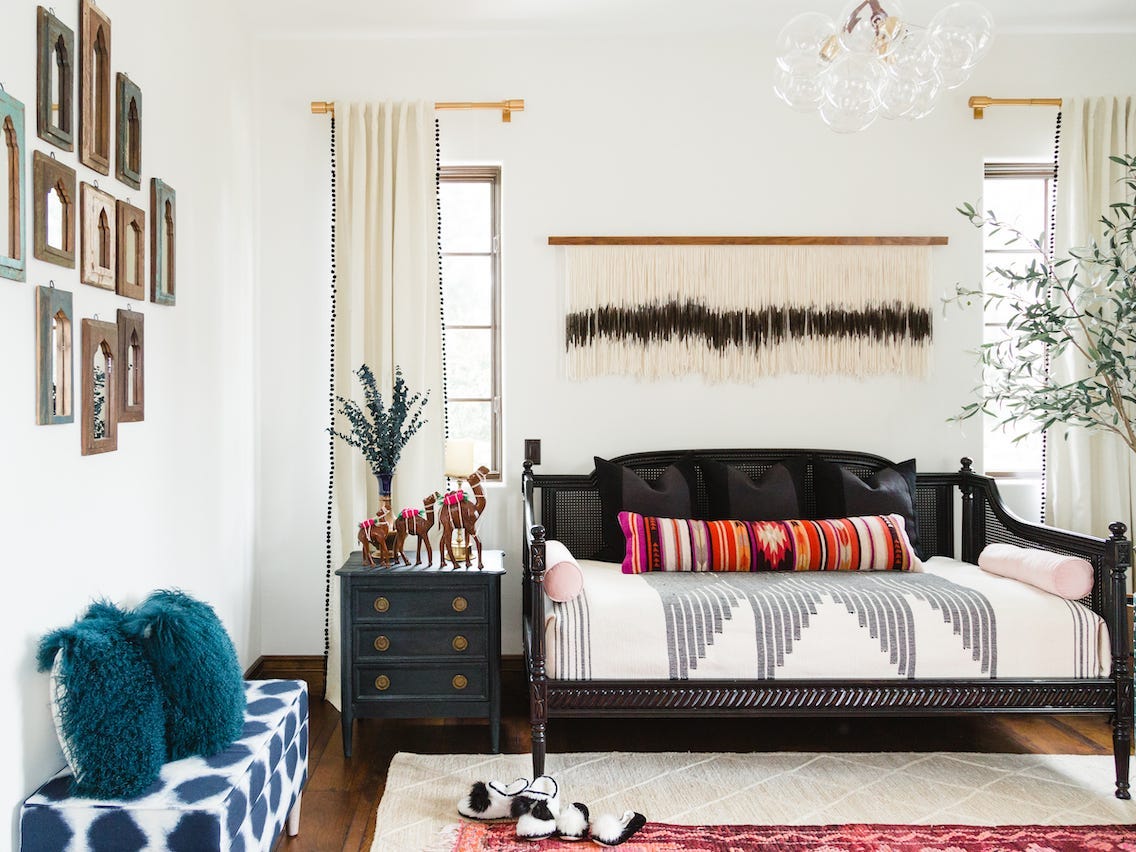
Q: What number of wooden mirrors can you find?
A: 11